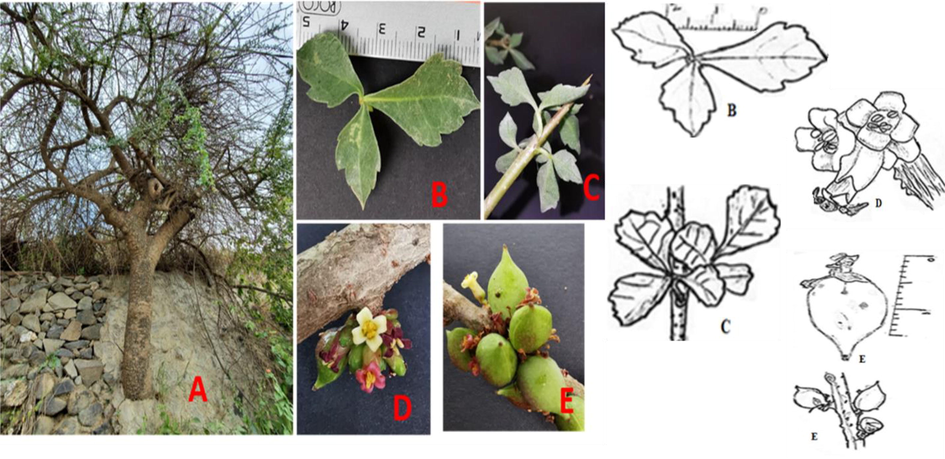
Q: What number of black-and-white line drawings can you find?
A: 5